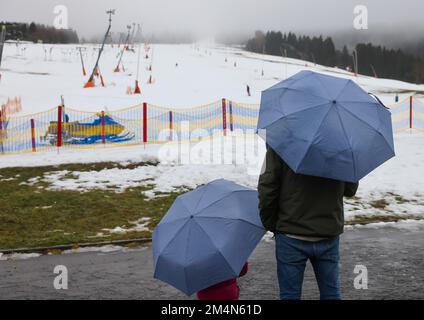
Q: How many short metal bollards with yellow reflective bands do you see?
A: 0